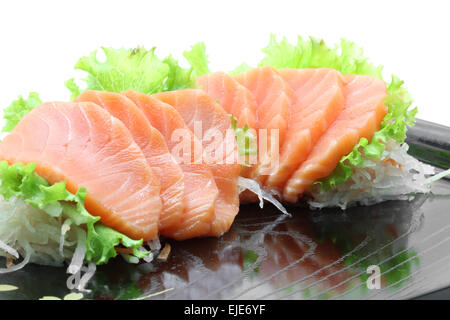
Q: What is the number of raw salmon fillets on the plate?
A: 8